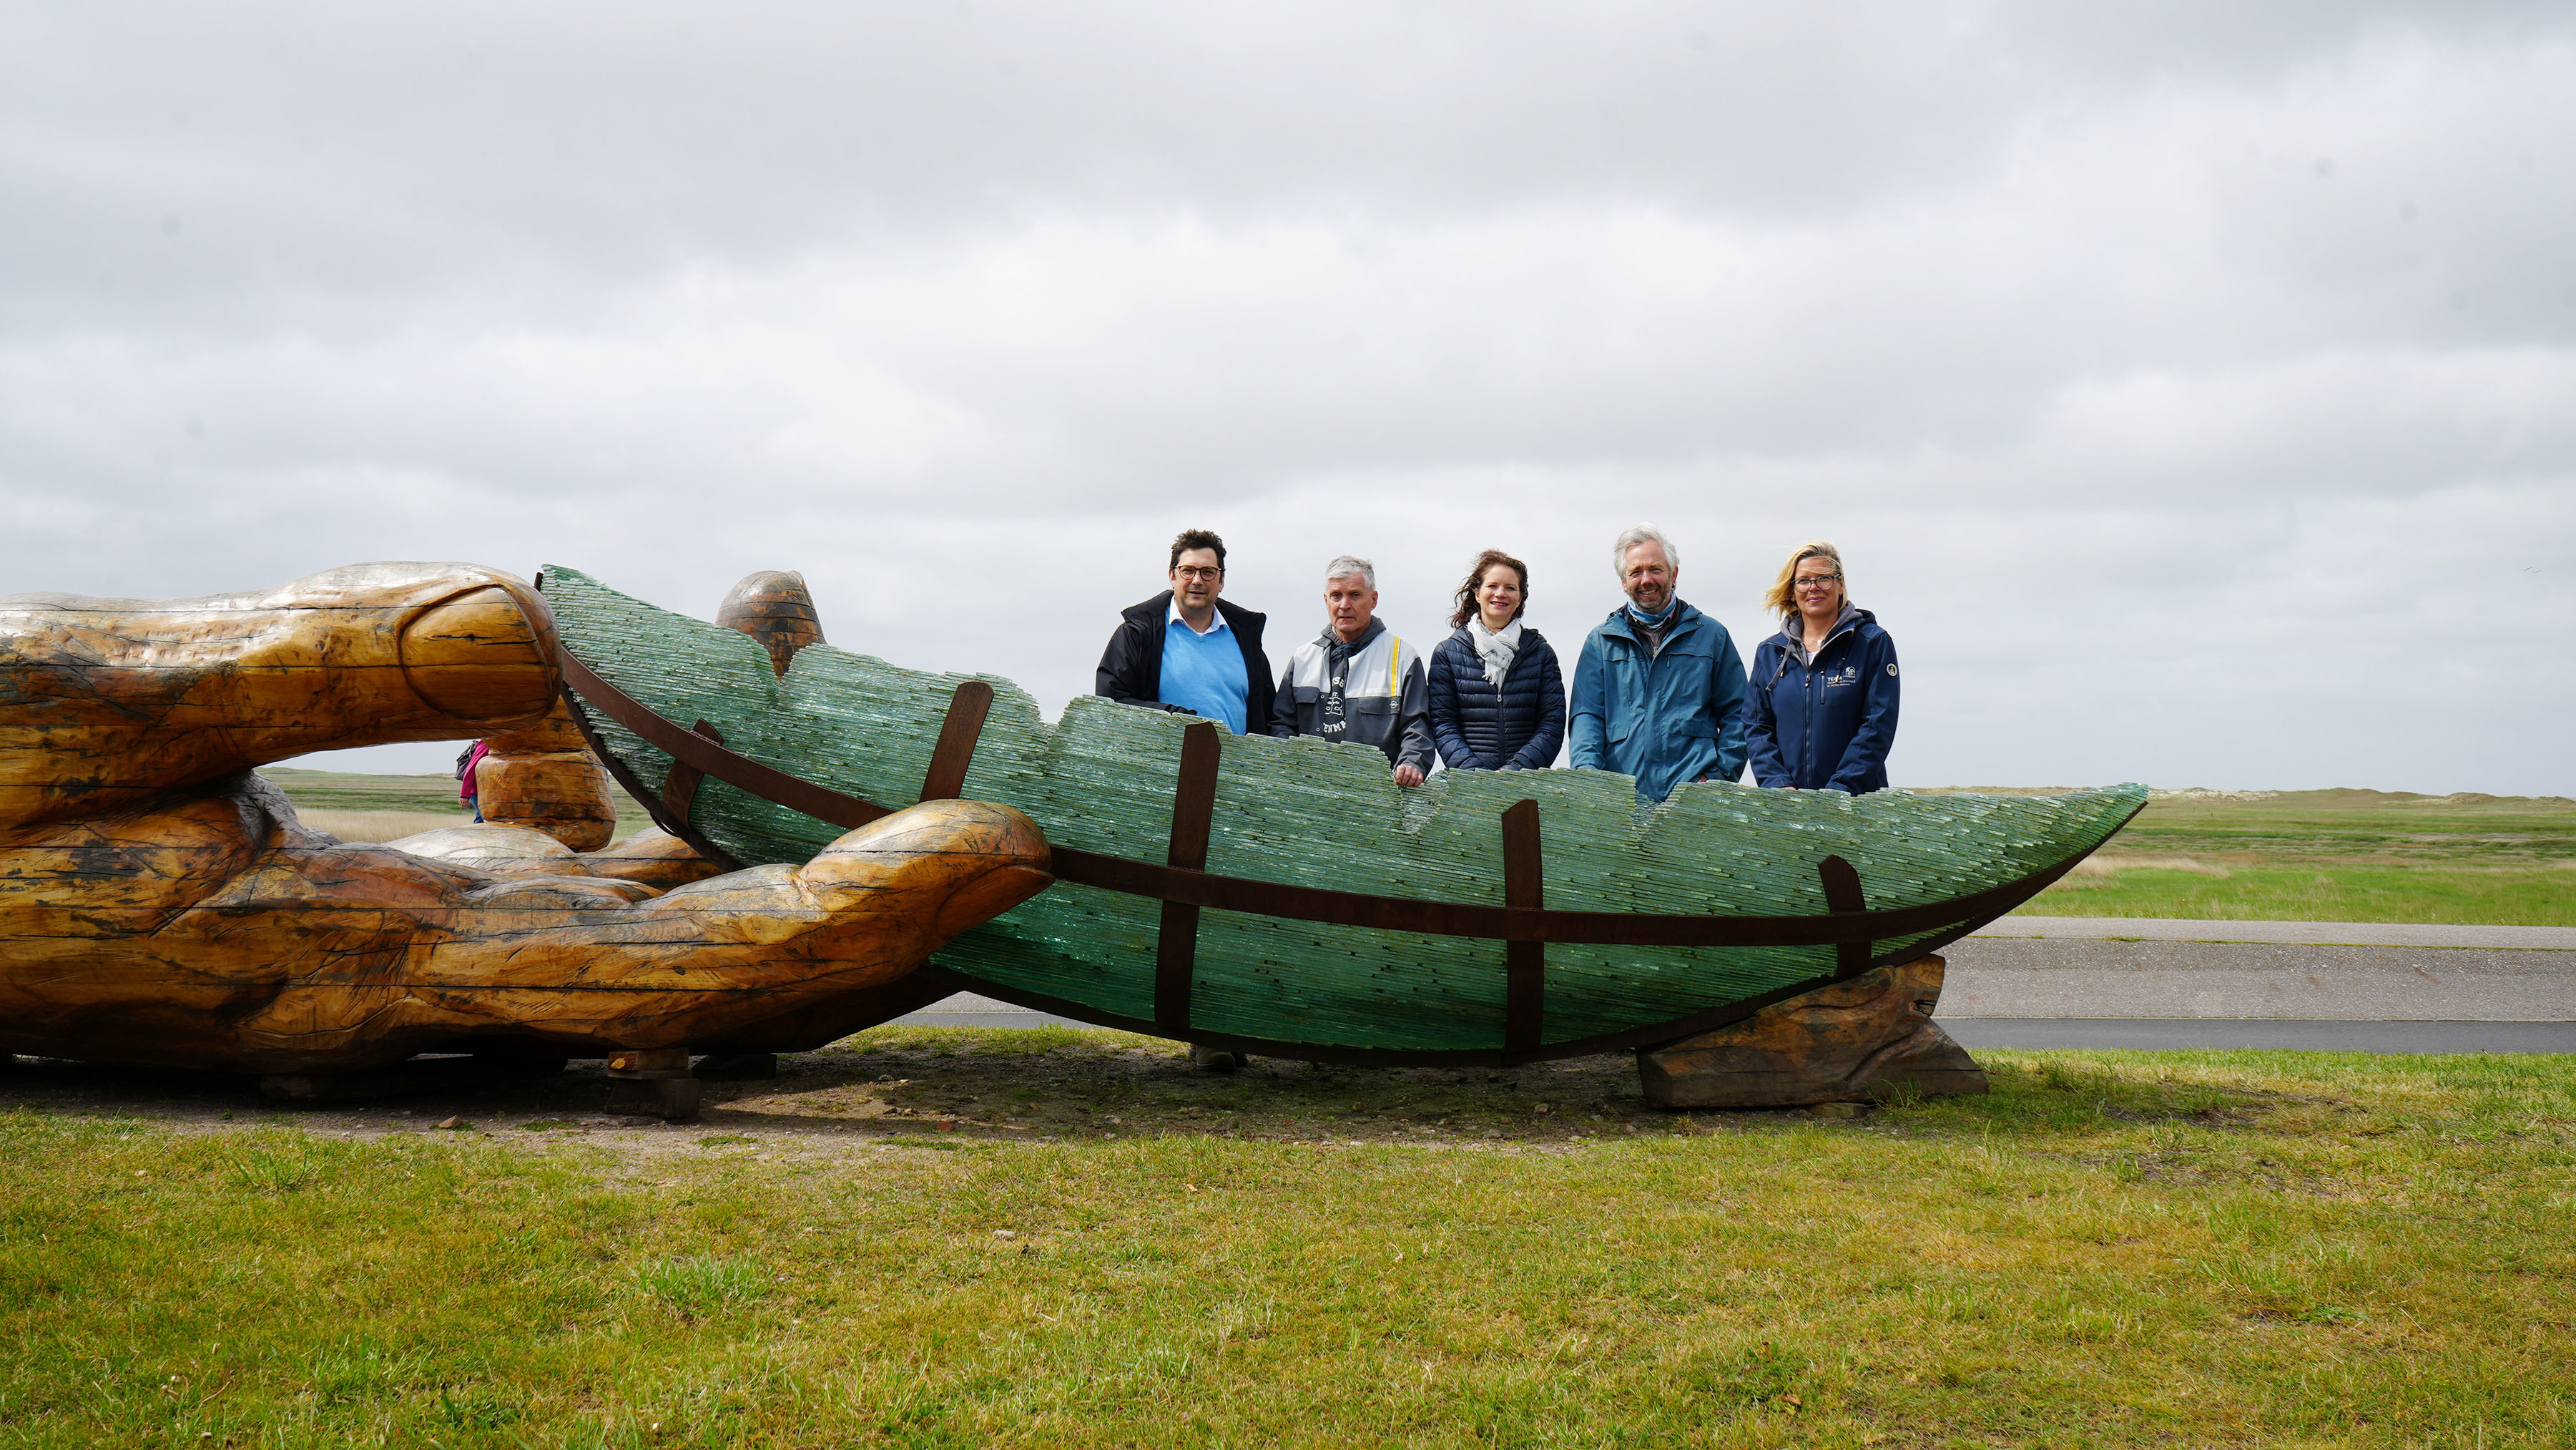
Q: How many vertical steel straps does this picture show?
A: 5